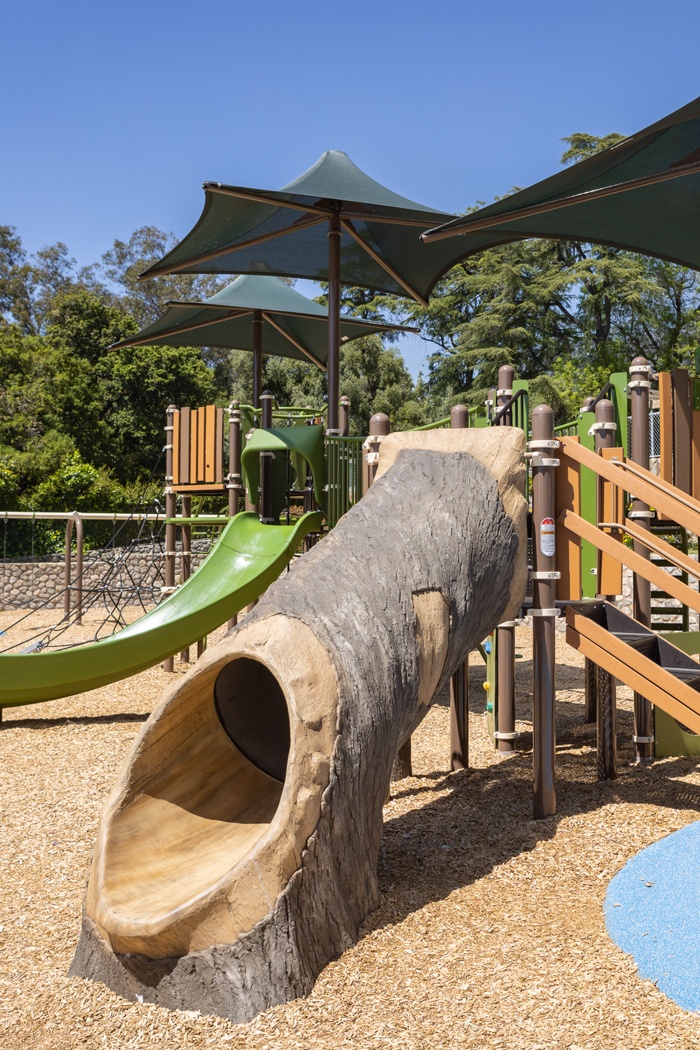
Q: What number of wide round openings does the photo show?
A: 1